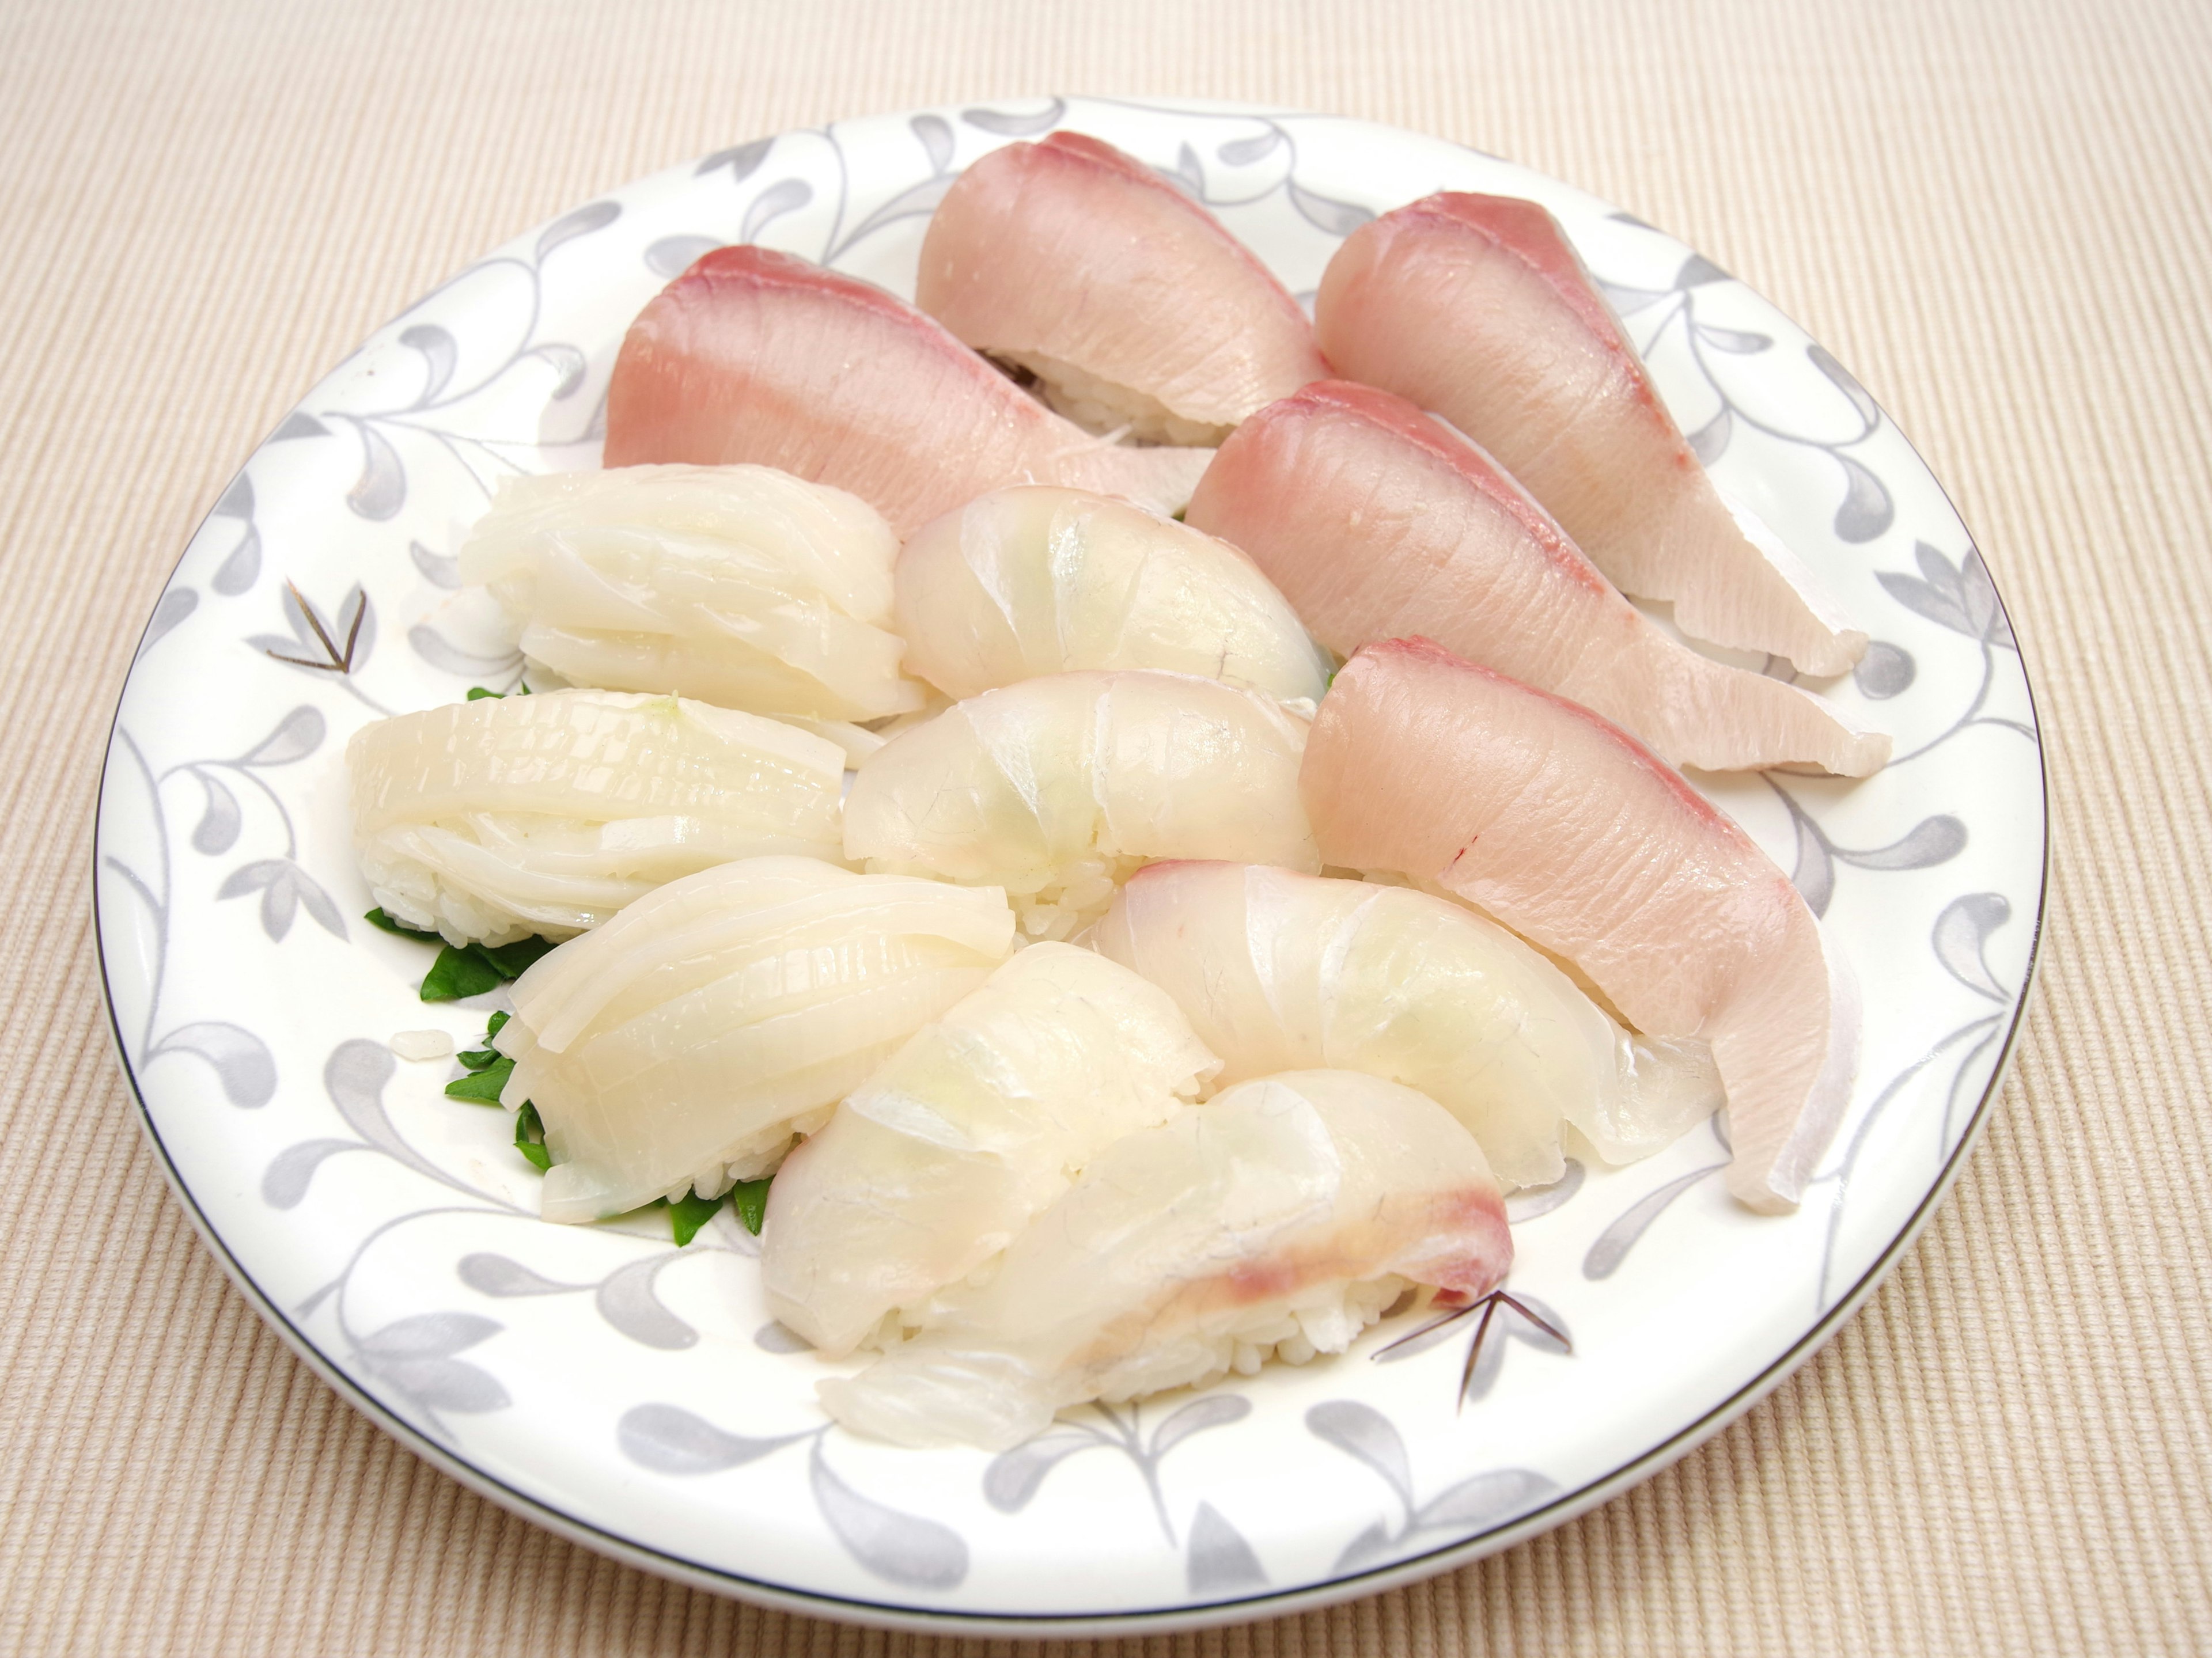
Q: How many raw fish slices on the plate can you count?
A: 13